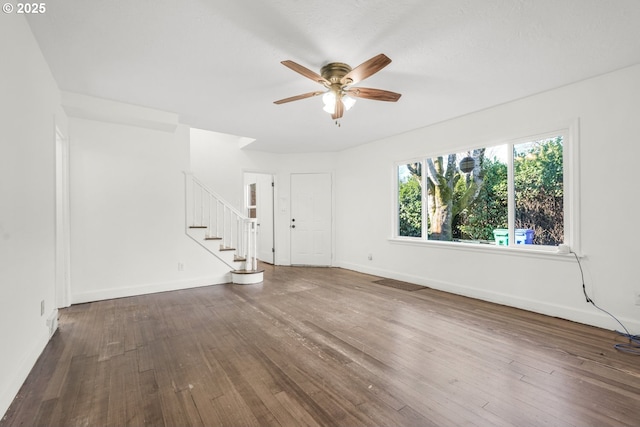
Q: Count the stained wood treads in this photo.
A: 5